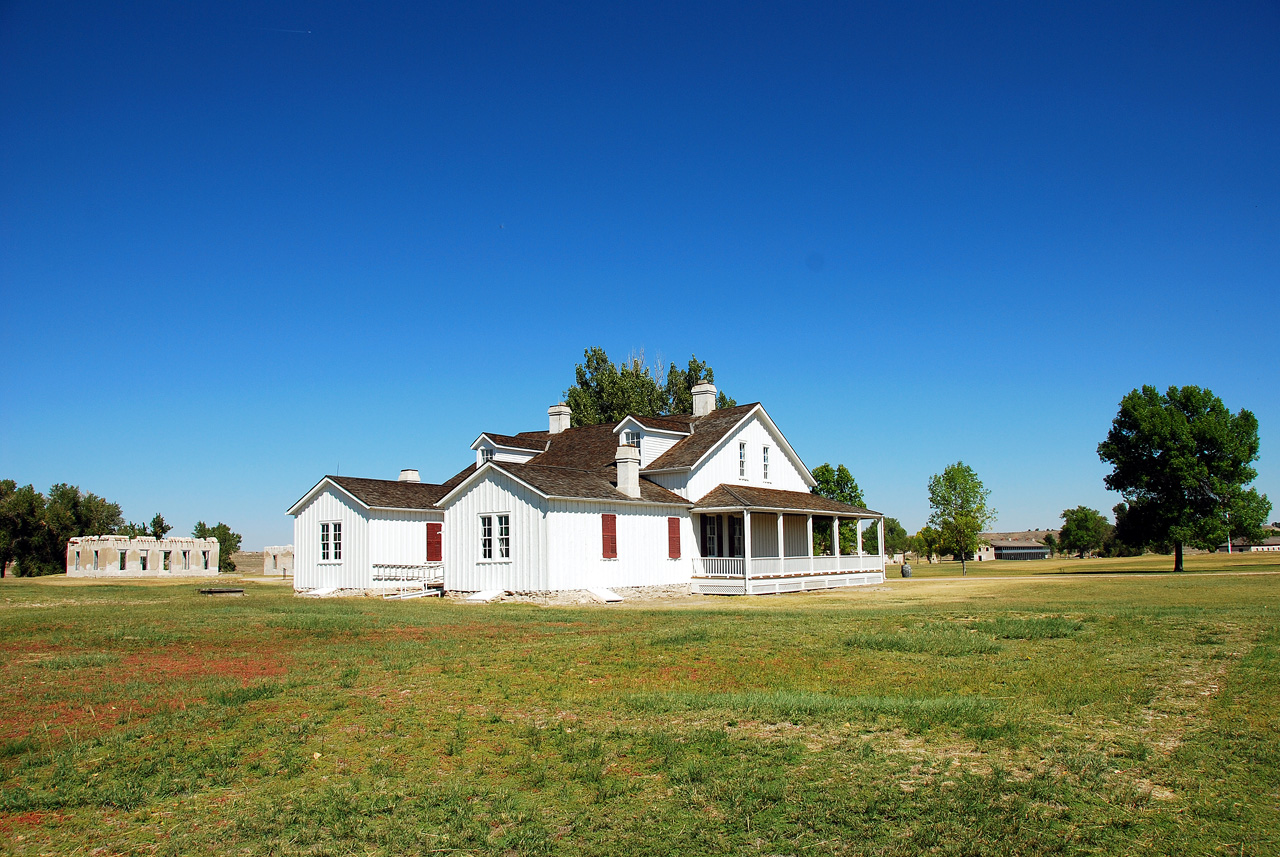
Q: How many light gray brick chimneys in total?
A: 4